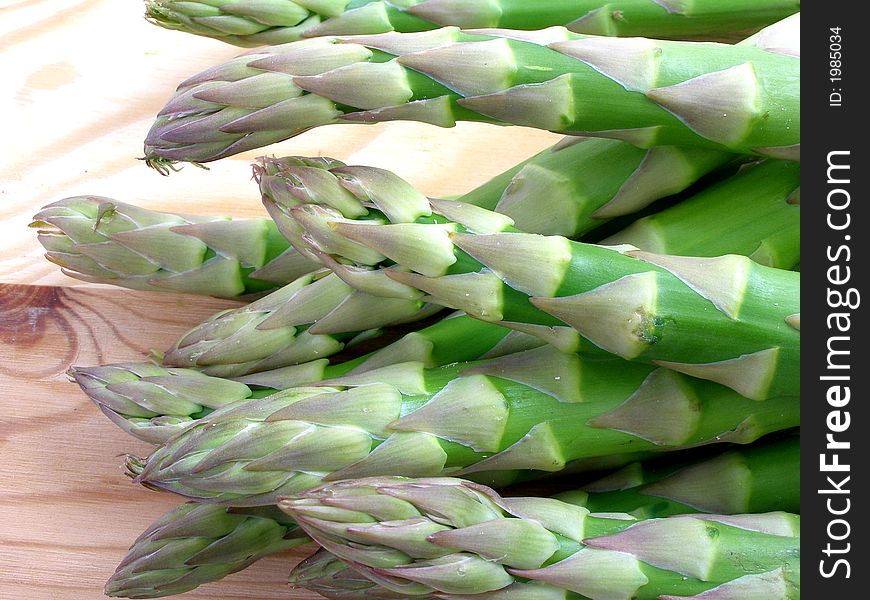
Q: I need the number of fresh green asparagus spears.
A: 10